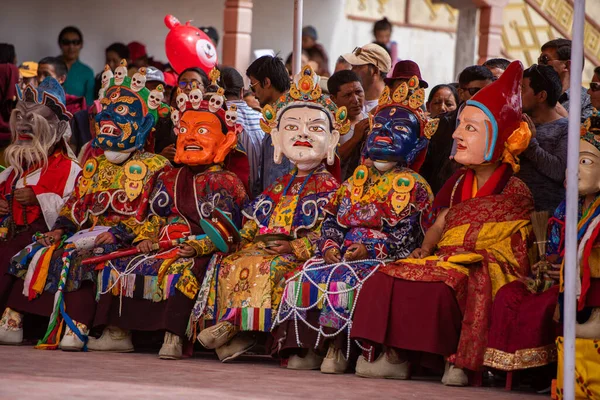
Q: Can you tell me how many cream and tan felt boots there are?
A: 11